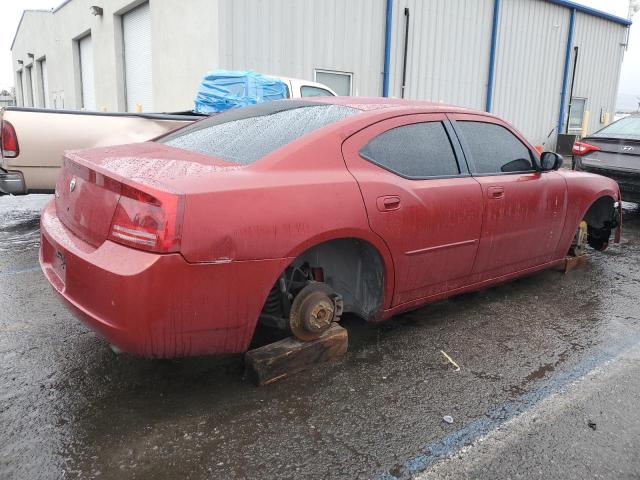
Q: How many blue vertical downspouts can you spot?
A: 3